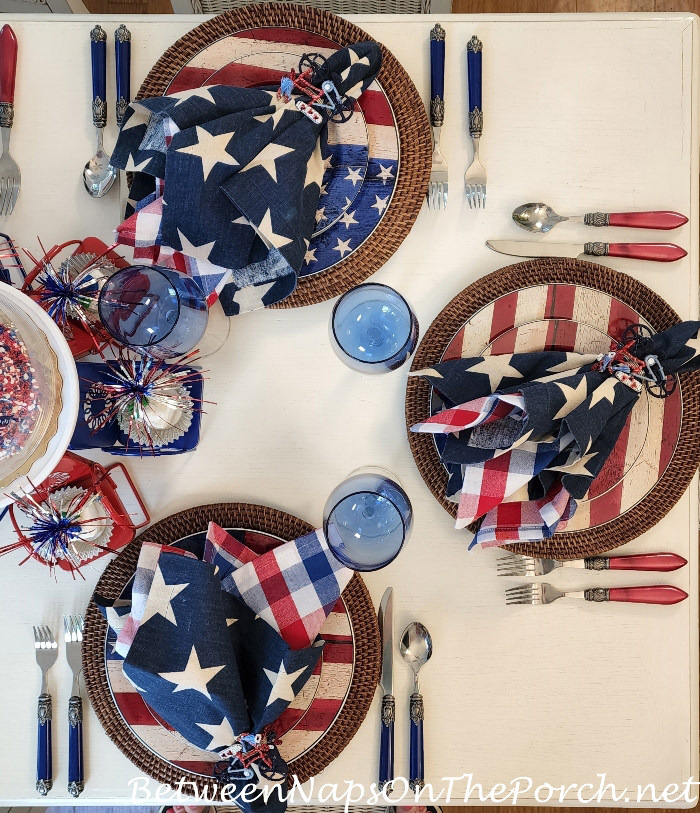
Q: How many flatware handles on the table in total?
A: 13